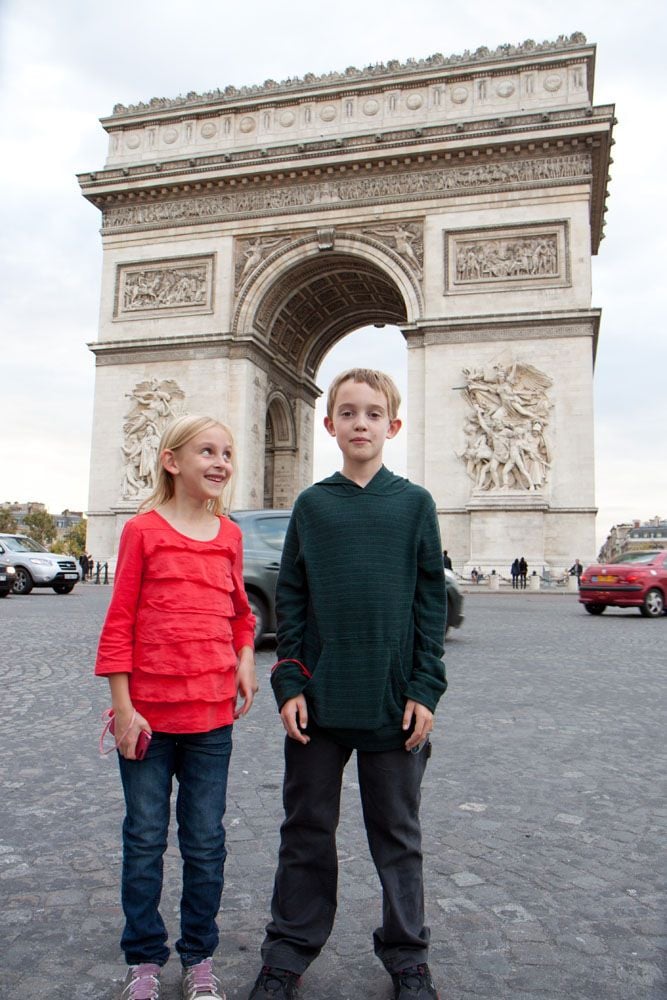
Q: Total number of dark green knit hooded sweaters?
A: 1